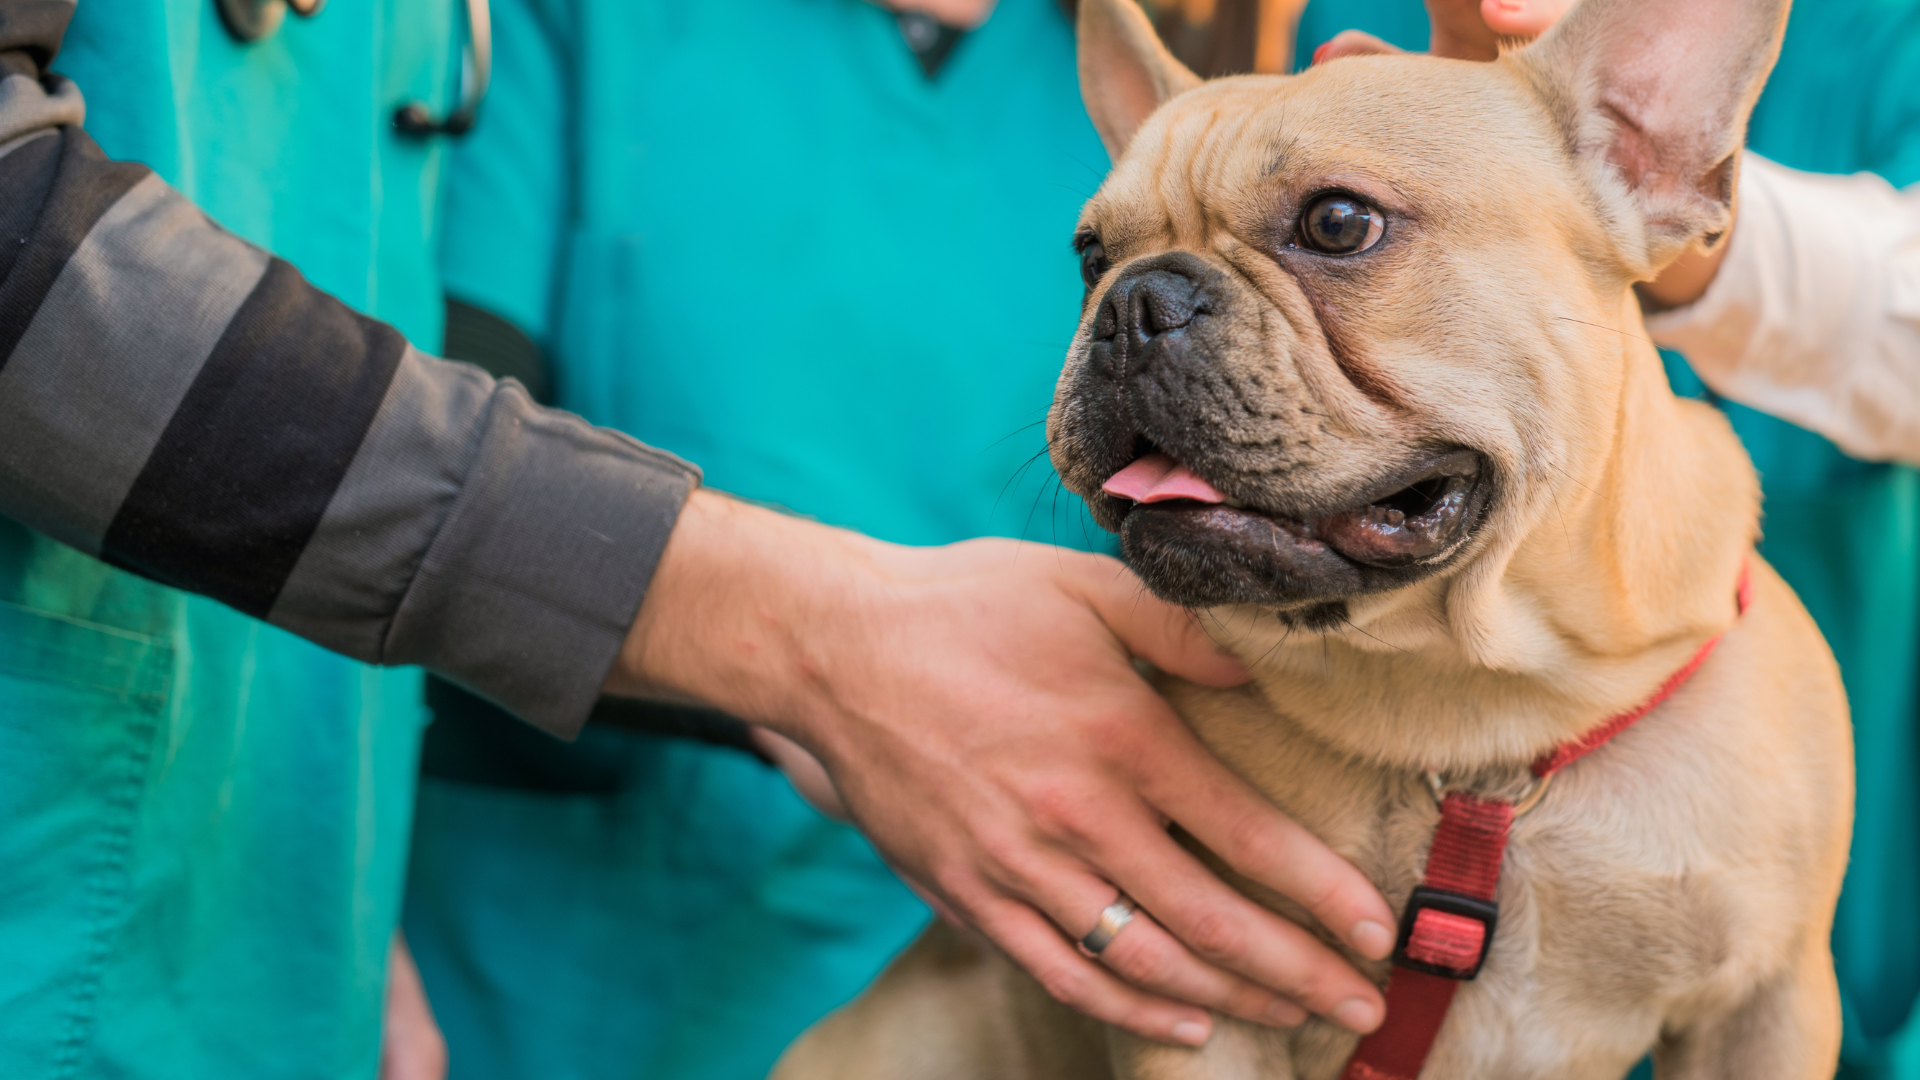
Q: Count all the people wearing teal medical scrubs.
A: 3